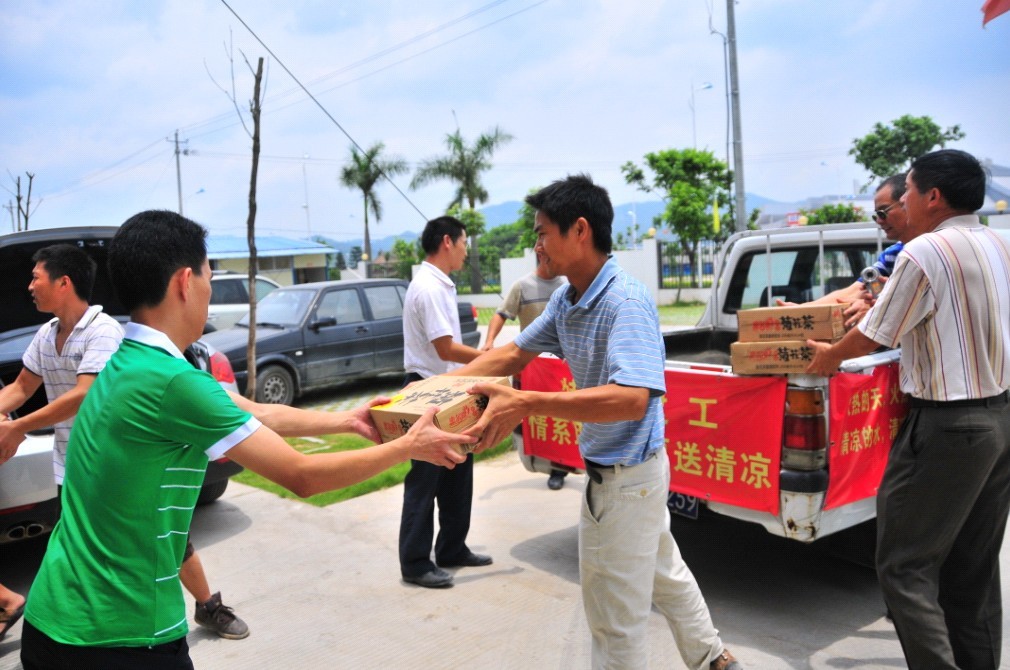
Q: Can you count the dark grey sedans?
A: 1